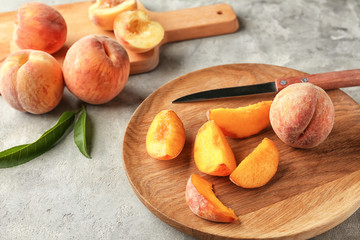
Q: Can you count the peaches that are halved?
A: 2